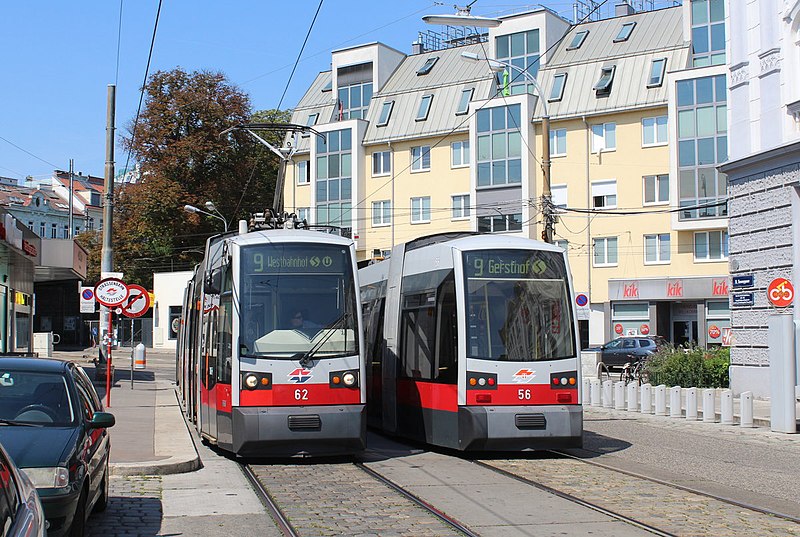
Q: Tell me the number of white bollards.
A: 12